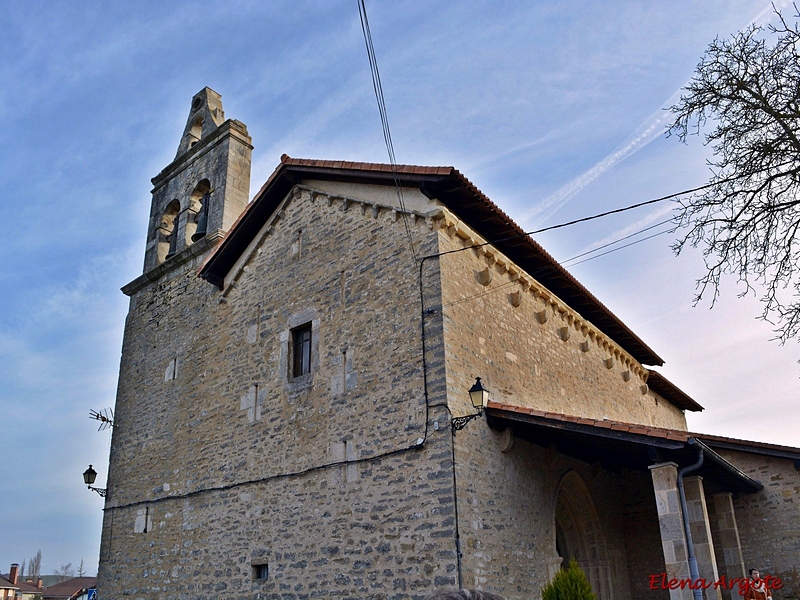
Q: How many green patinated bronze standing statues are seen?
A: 0